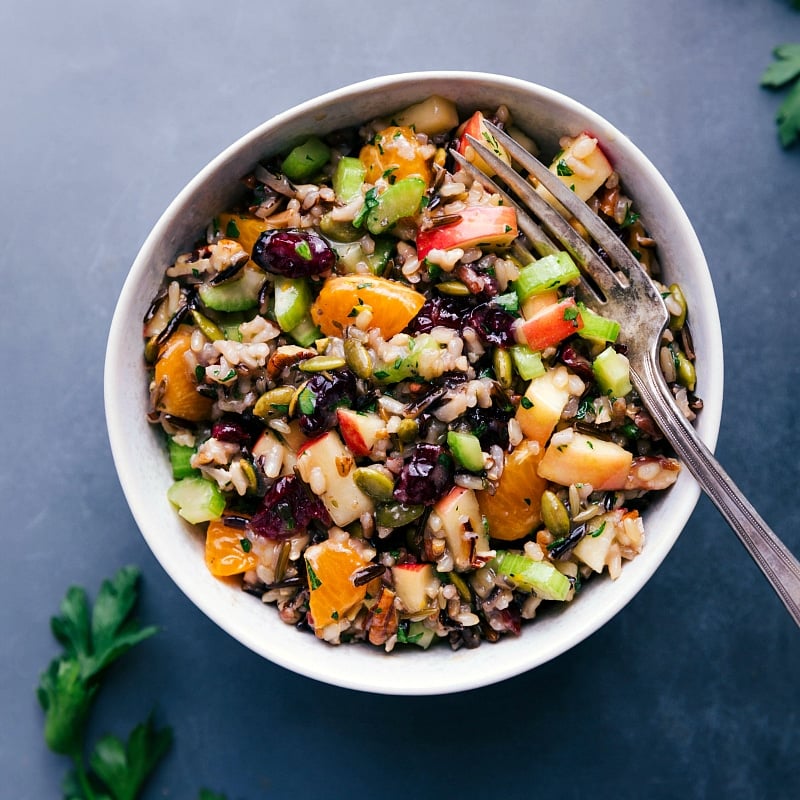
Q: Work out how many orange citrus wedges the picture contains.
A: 7